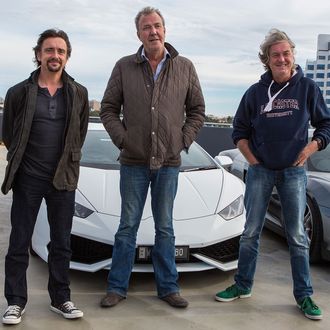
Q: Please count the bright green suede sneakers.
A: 2